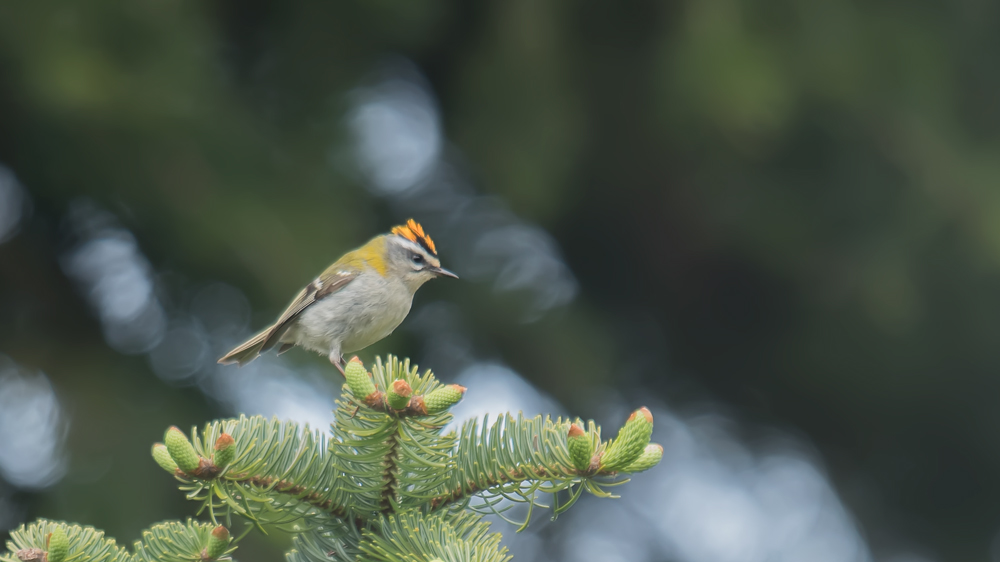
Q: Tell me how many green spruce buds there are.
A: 11